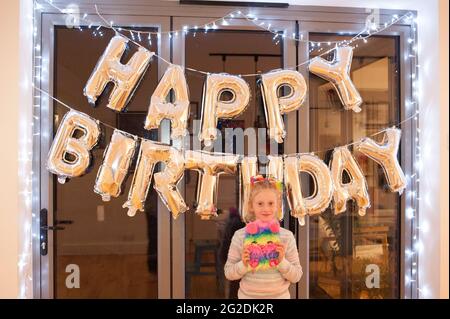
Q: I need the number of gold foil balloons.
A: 13